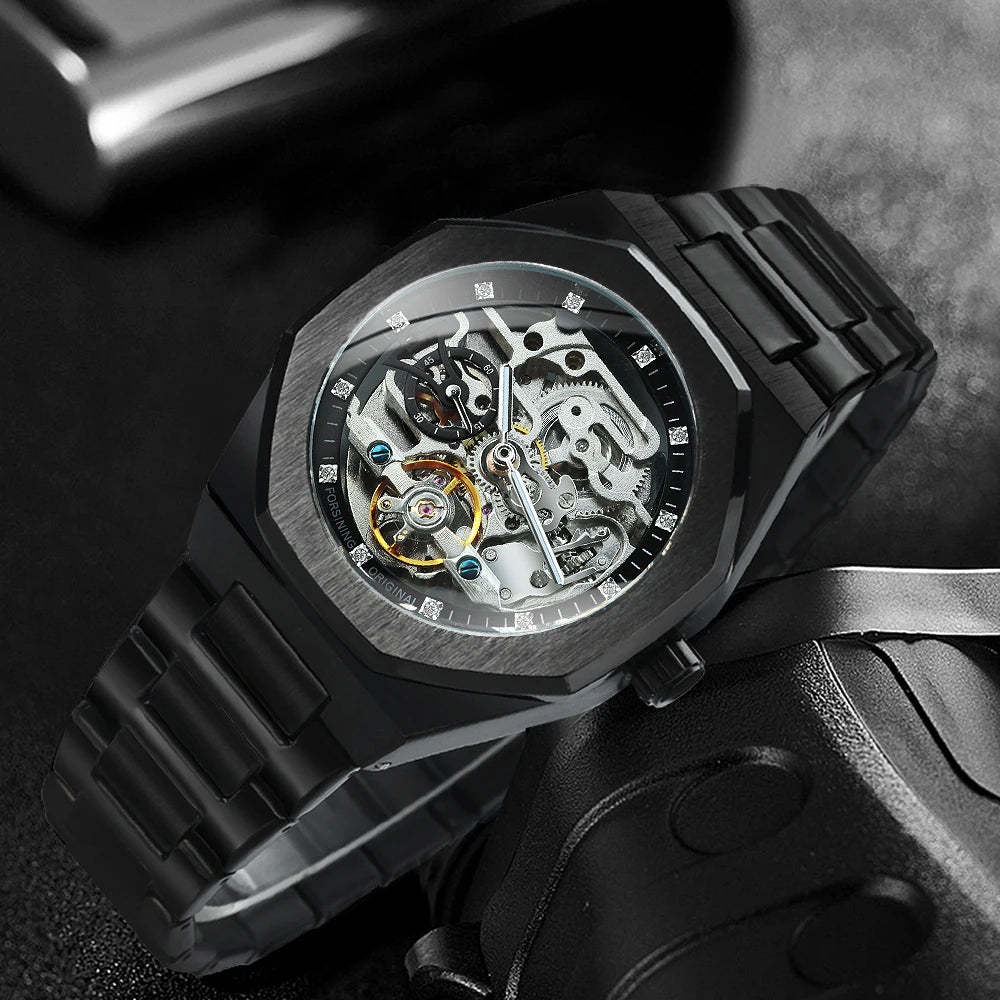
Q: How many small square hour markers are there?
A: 12